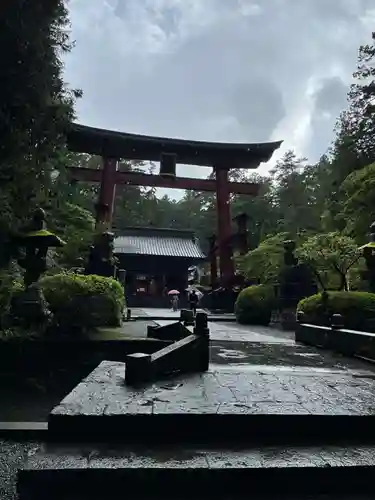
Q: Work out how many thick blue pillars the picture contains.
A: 0